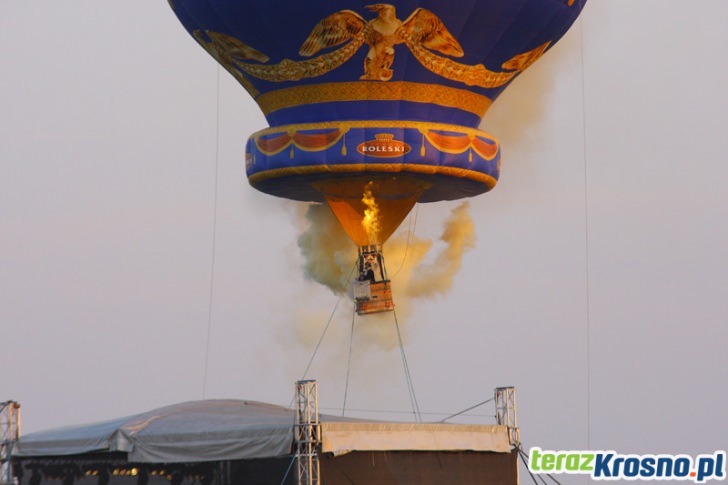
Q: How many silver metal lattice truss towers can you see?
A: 3